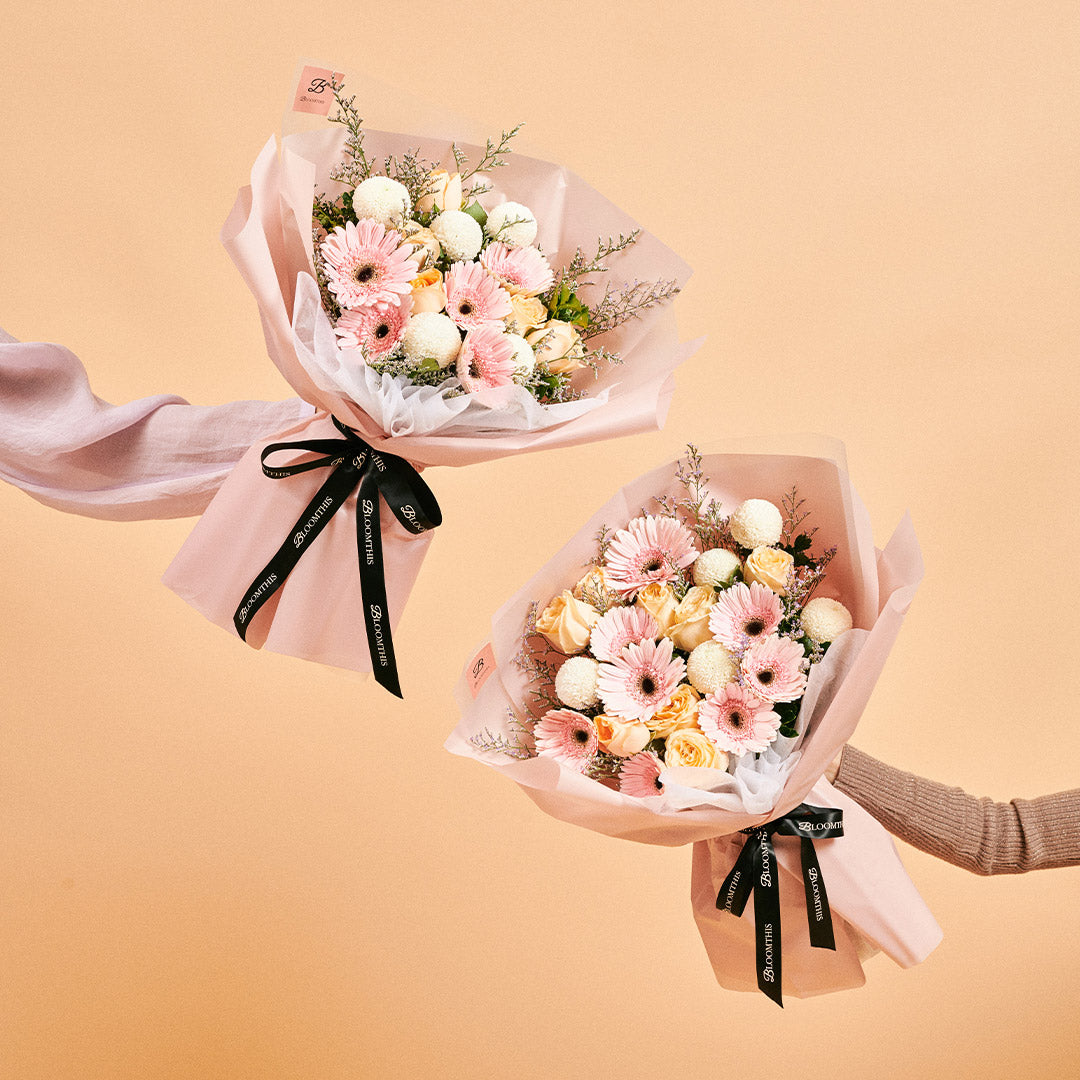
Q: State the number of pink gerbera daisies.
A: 13